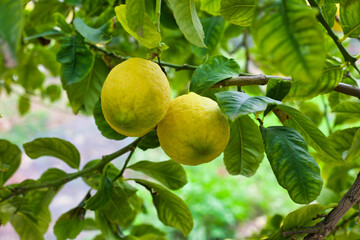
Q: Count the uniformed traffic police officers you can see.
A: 0